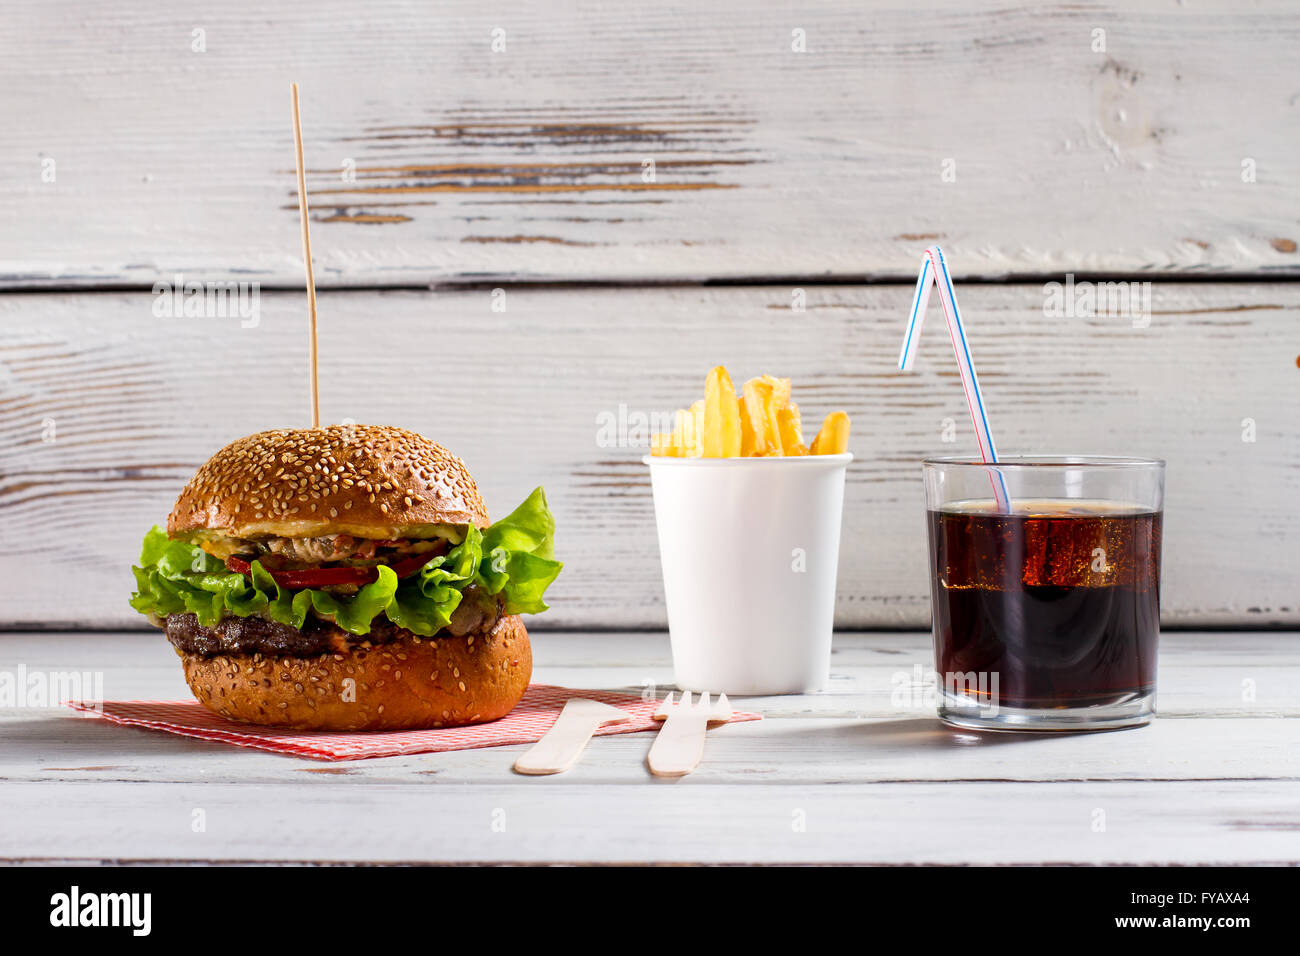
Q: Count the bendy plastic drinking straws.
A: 1